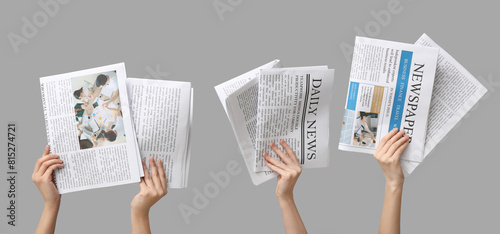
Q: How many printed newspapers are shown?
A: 6